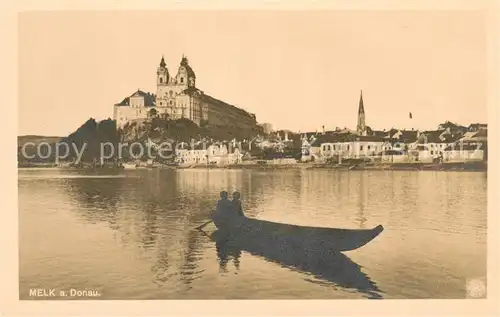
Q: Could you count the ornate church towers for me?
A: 2